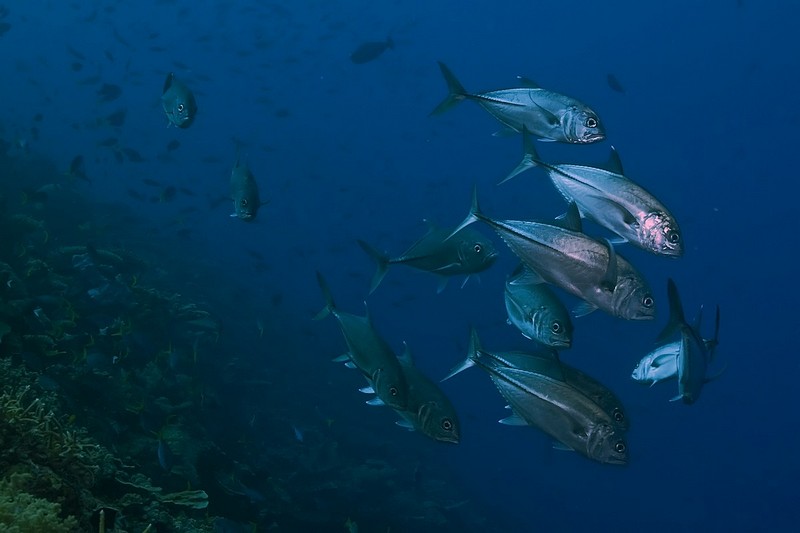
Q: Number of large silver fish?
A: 13